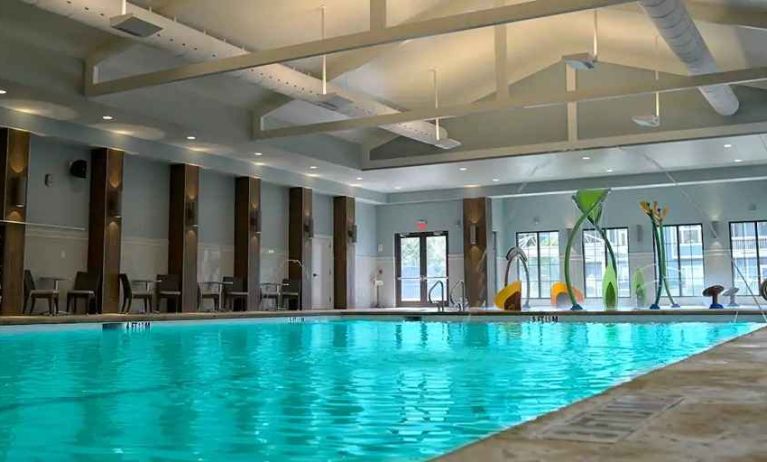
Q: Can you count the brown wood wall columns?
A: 7